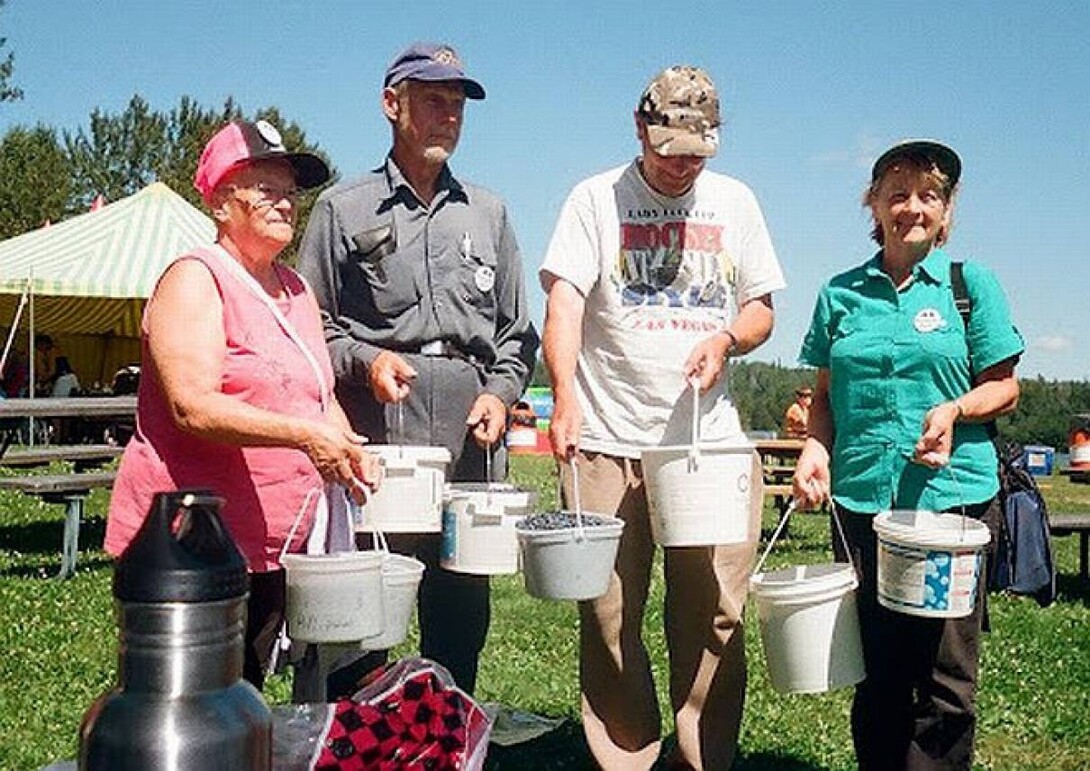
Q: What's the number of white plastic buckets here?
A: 8